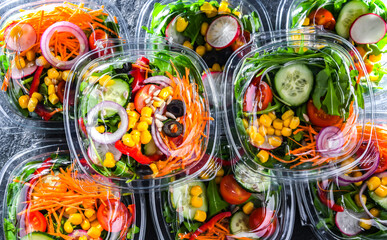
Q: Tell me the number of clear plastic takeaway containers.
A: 8